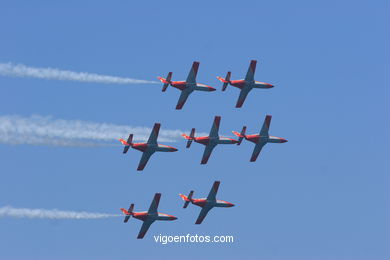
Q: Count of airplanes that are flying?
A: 7